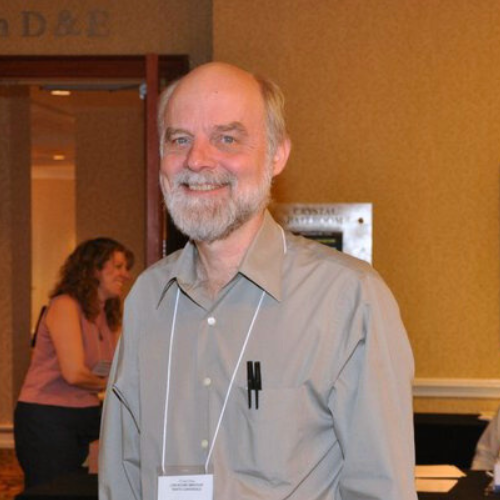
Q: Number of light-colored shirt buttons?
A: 3